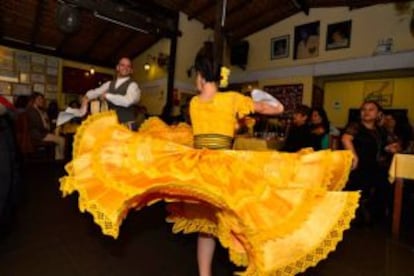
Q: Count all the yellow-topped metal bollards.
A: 0